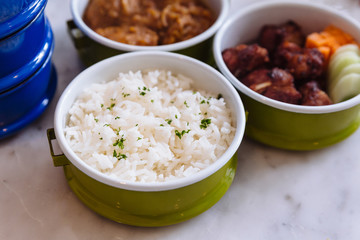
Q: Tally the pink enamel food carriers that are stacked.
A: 0